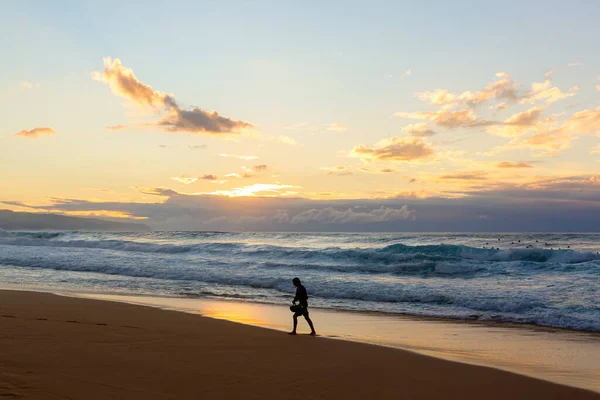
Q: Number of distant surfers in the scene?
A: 15